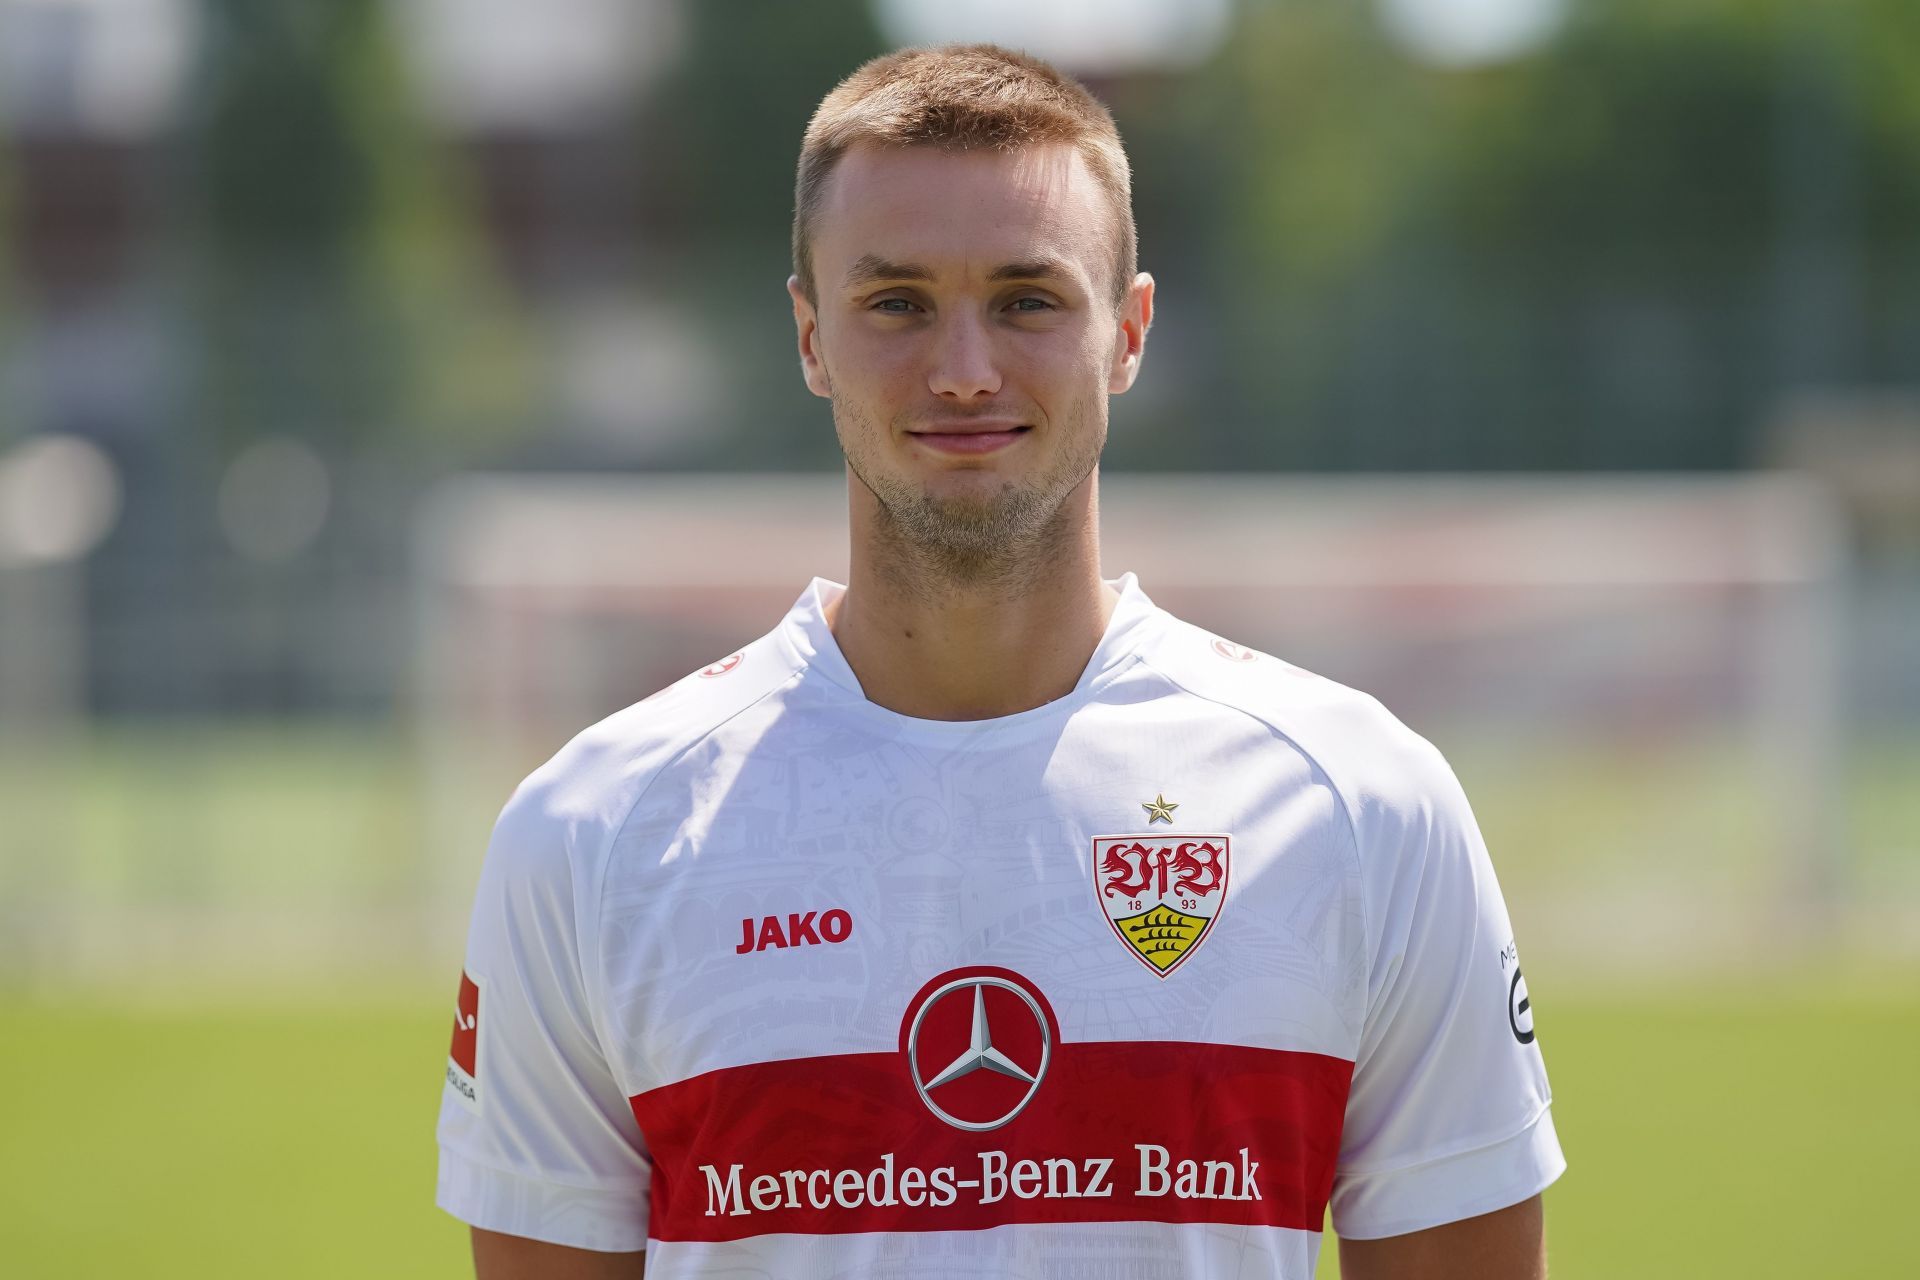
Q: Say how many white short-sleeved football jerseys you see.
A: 1